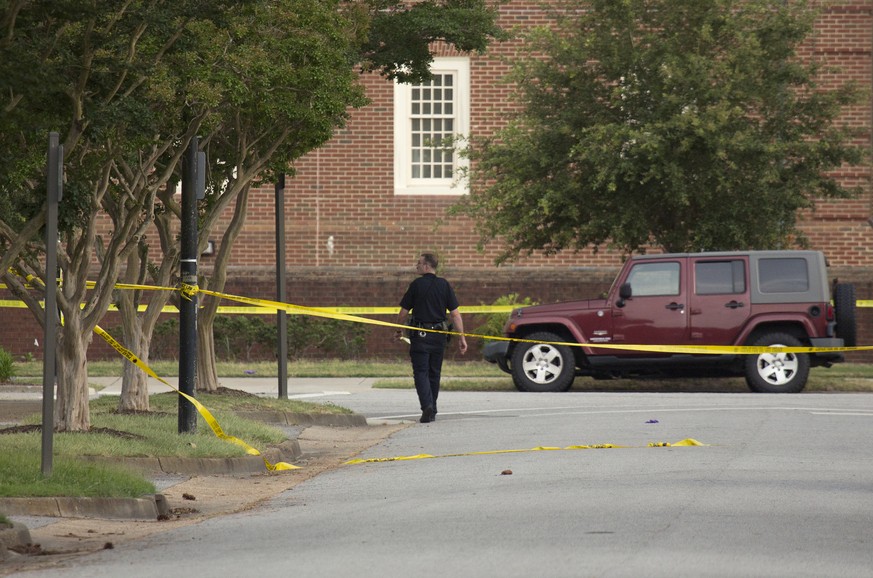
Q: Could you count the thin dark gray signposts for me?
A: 2